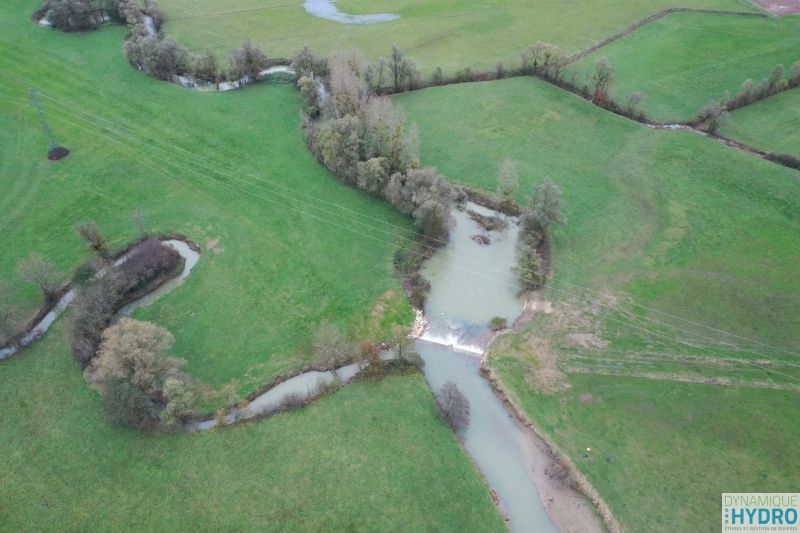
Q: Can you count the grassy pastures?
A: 6